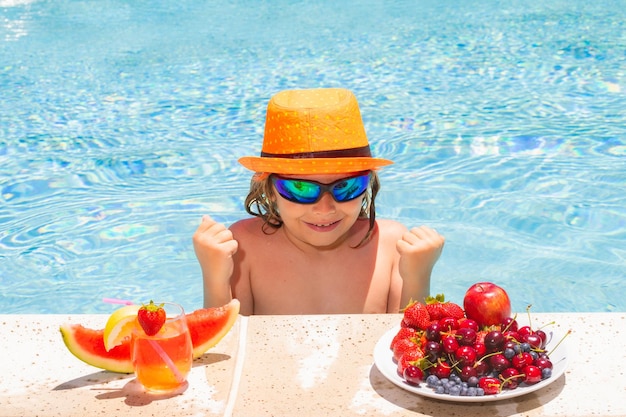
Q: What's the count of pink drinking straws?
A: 1